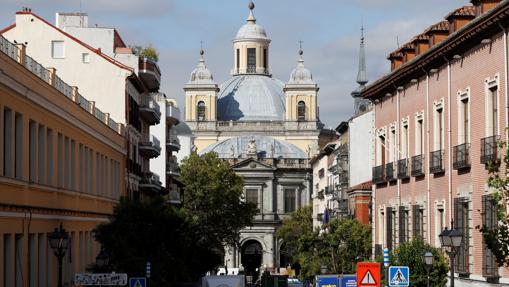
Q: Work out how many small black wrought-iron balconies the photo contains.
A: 7